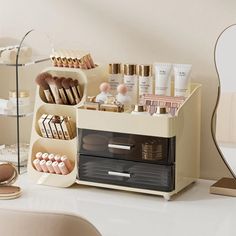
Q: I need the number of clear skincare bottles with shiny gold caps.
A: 3